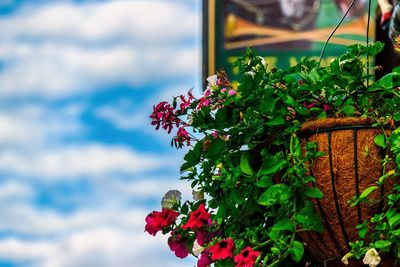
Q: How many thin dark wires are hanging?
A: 2